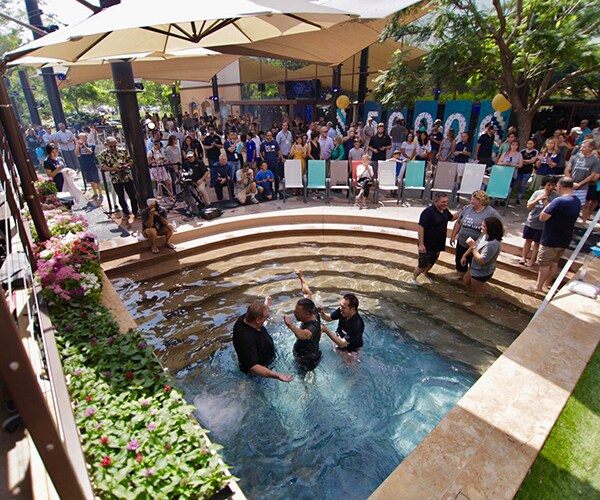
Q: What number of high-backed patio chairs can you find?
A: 9